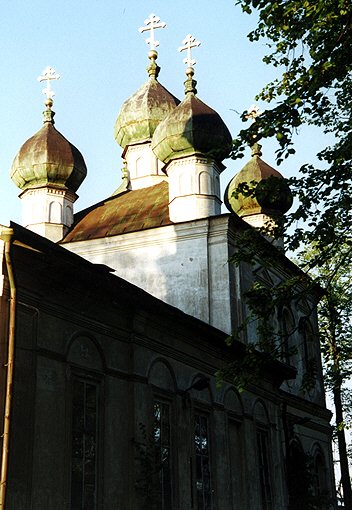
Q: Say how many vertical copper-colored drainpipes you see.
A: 1